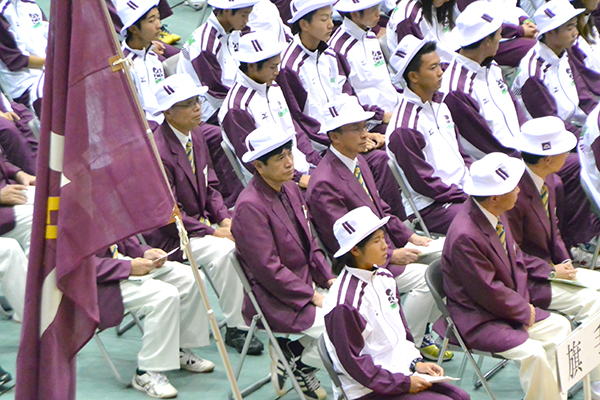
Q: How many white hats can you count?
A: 14